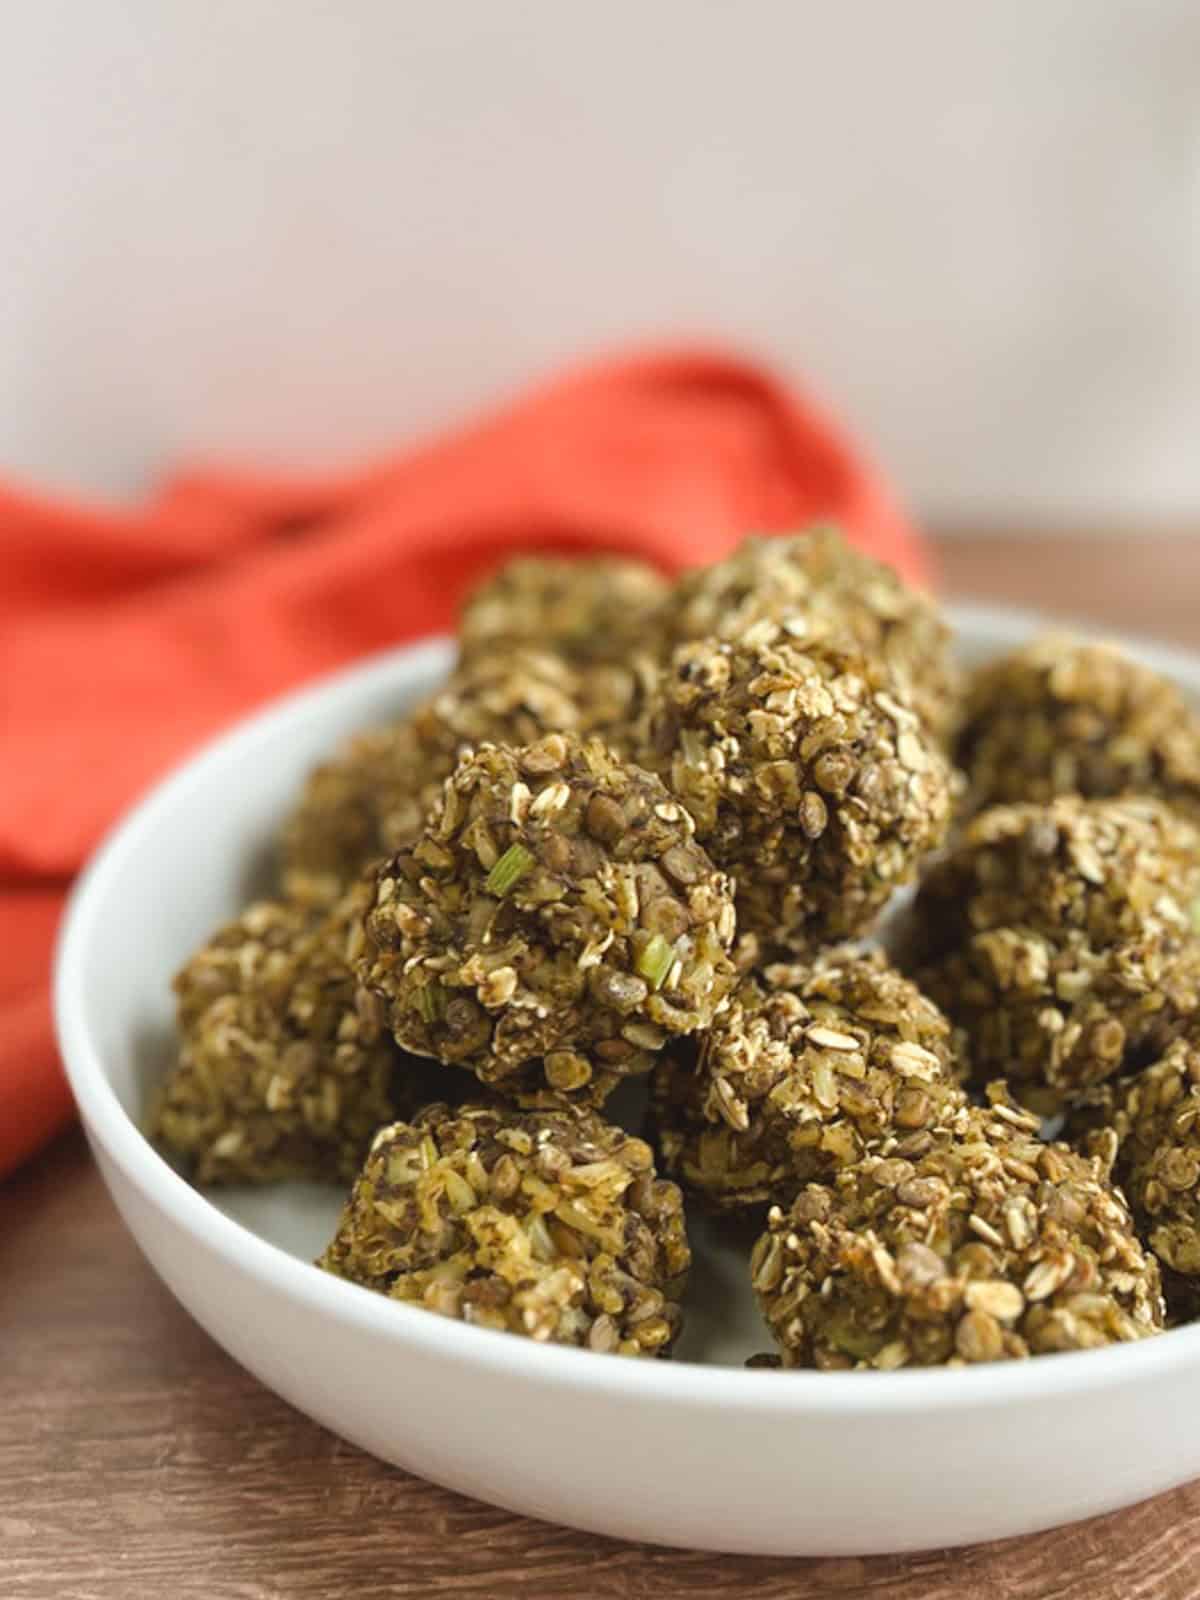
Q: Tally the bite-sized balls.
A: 13